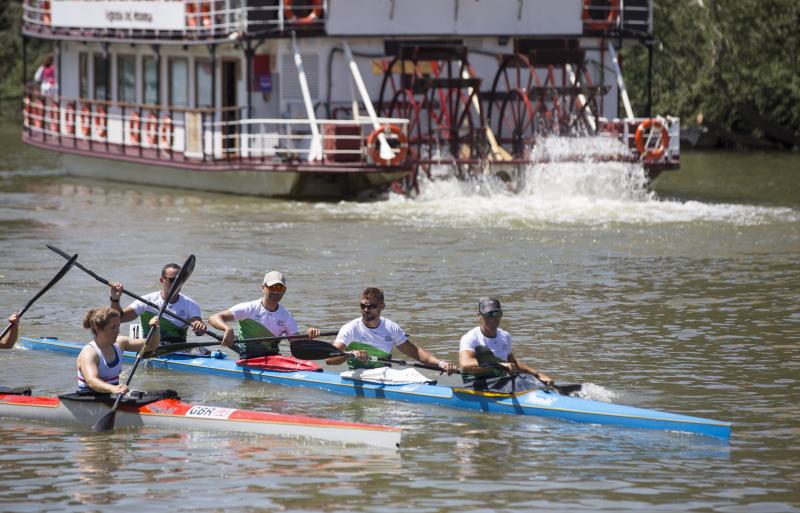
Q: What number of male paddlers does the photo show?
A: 4